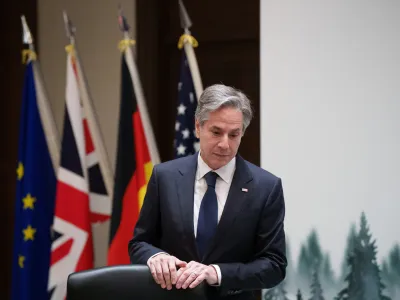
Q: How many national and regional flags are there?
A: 4